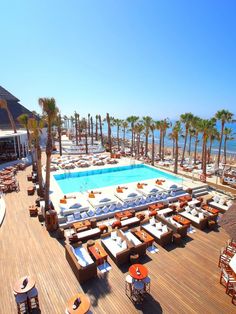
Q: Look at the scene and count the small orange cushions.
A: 5